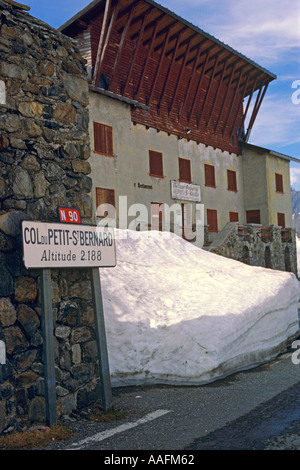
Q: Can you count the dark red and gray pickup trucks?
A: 0